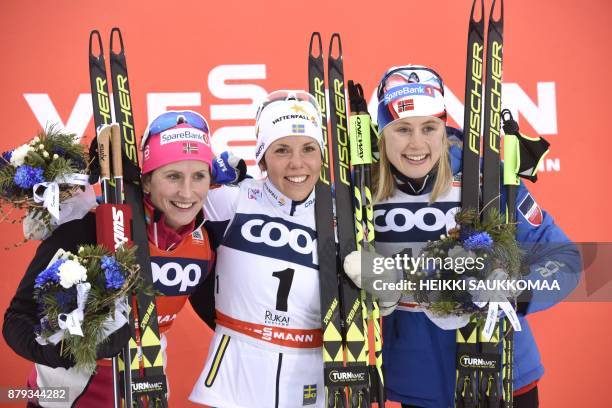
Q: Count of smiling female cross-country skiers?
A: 3